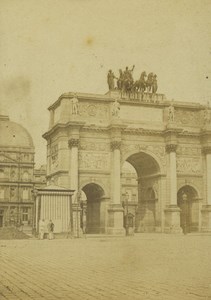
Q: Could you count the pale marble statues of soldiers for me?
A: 4